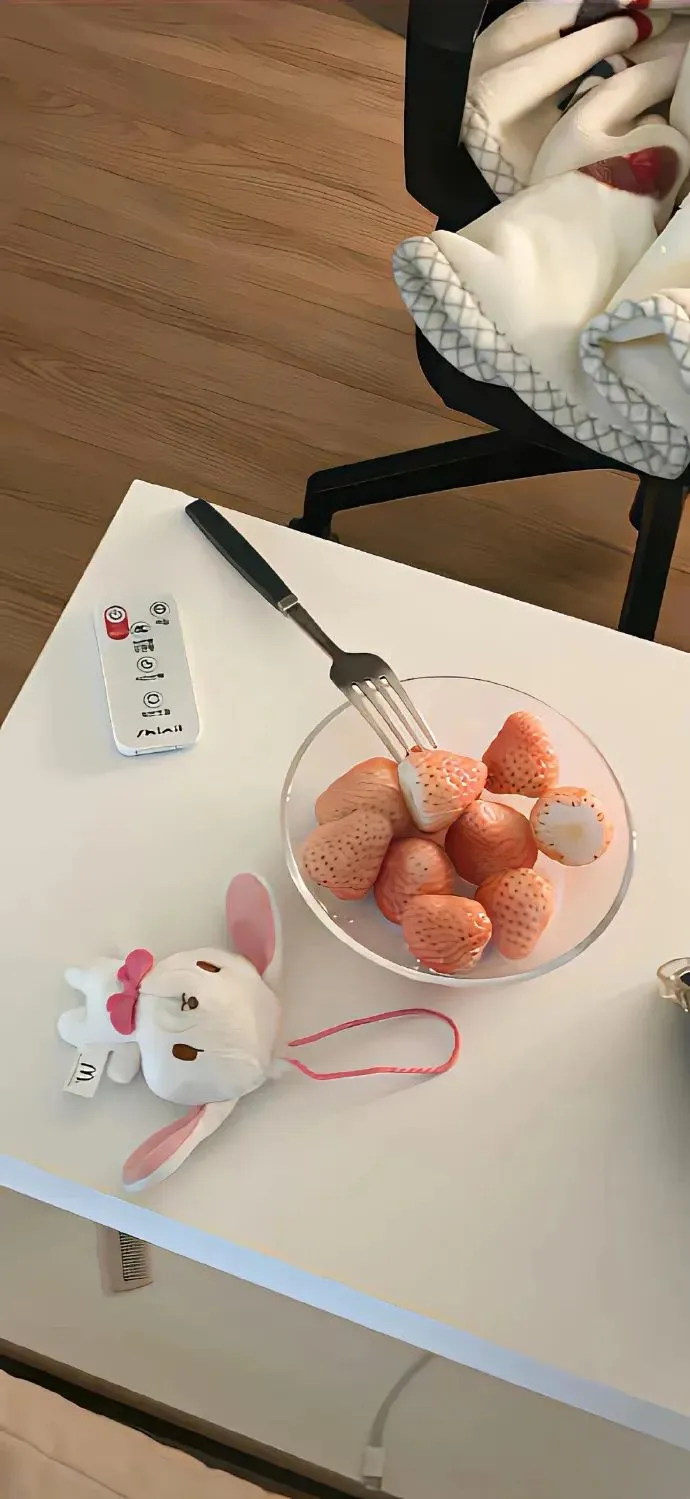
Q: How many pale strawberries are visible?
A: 9